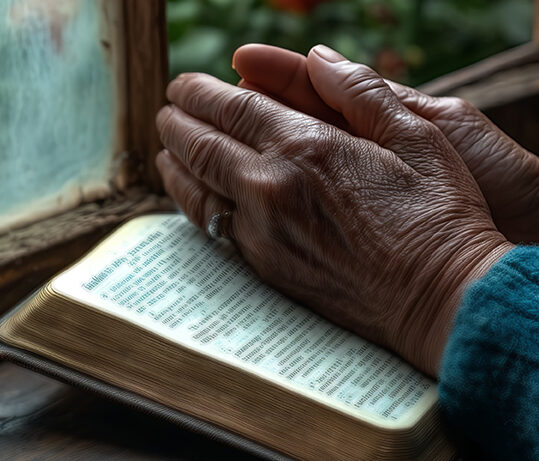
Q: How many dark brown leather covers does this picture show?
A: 1